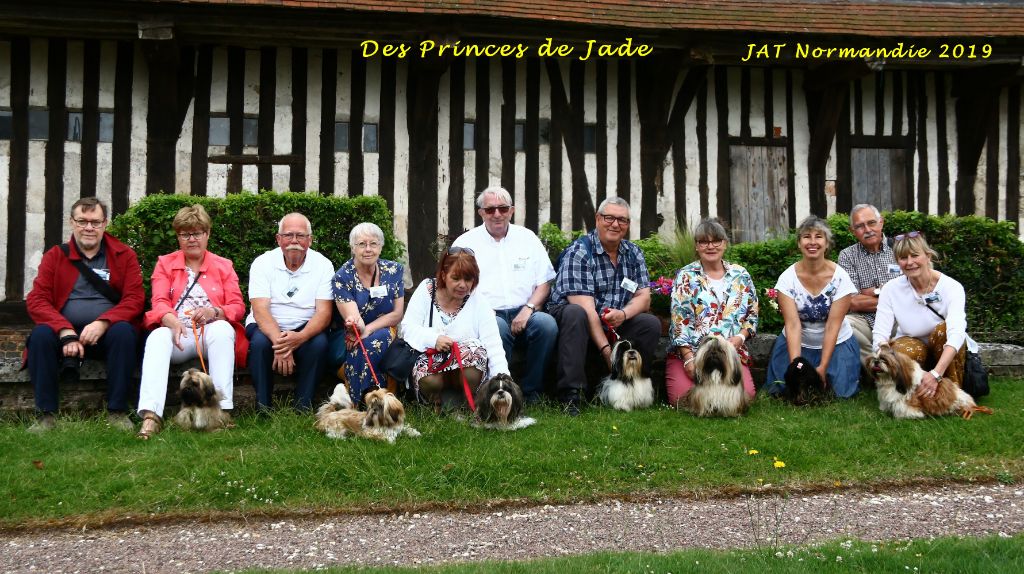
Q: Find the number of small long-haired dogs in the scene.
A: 7